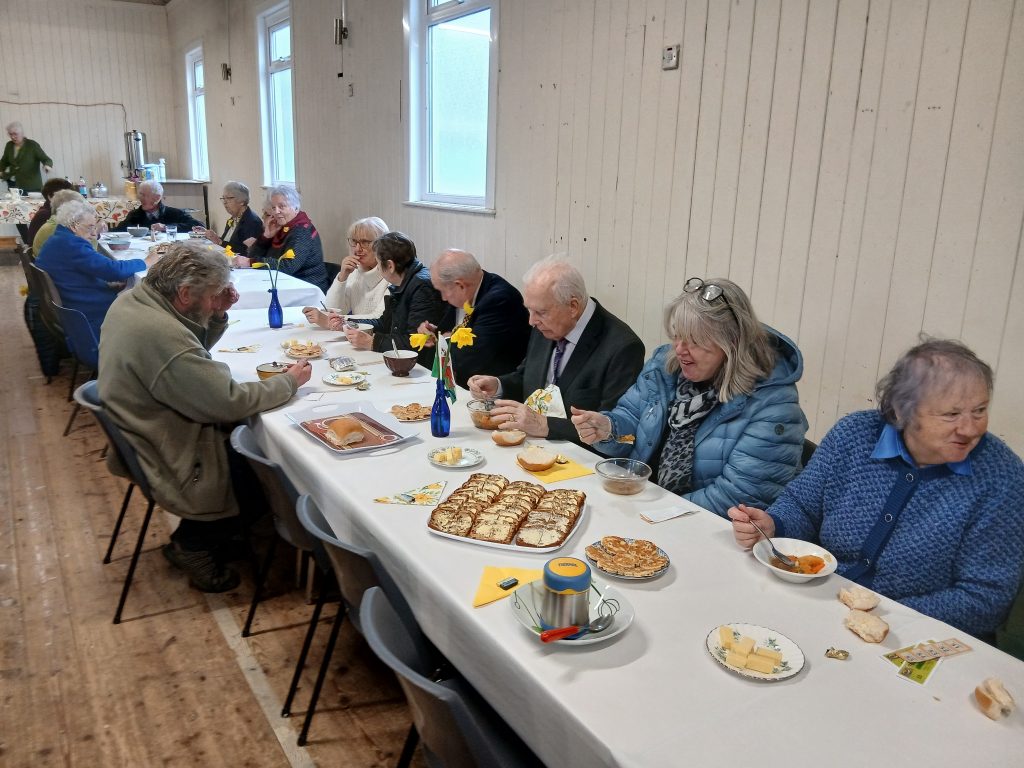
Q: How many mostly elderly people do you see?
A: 15